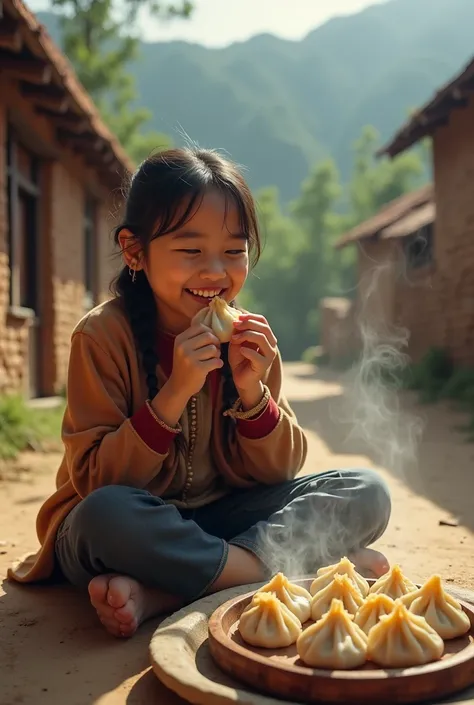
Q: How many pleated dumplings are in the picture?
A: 10